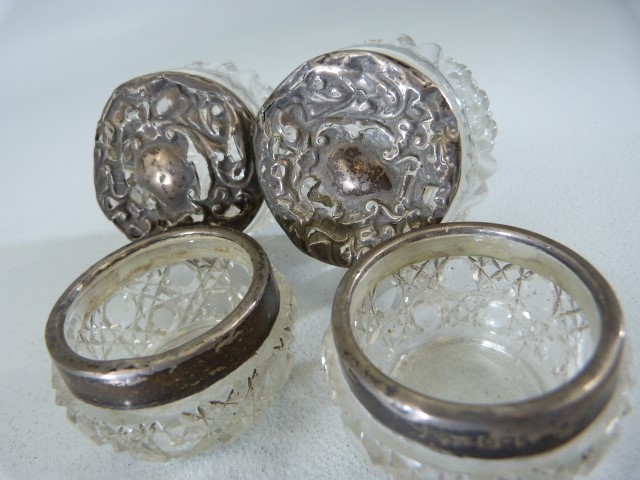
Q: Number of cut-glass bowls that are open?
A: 2